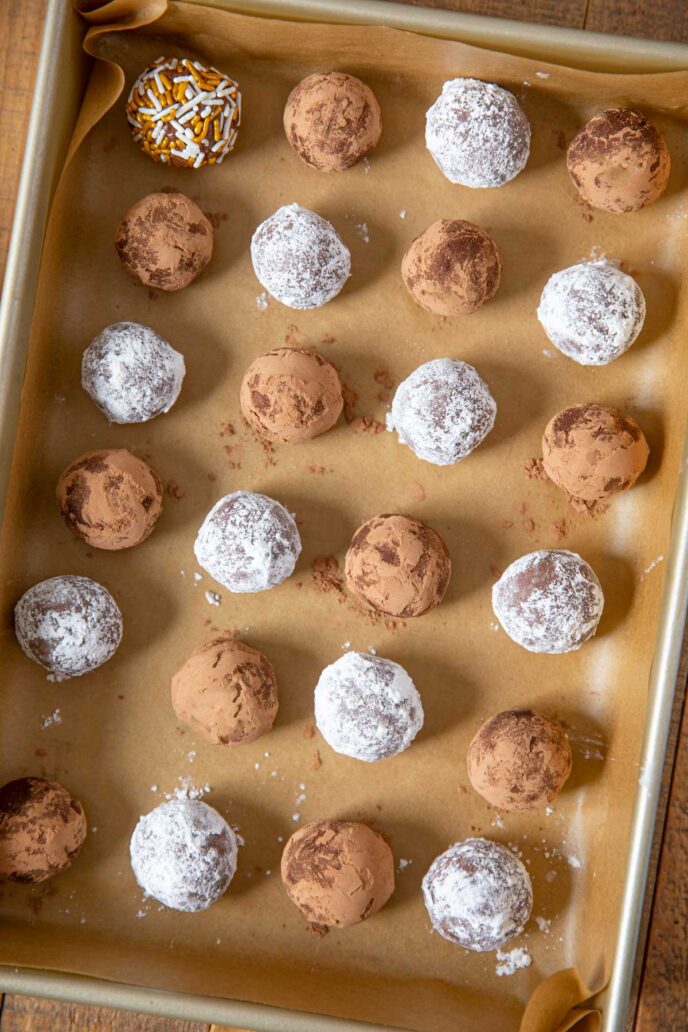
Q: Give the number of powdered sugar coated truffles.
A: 11